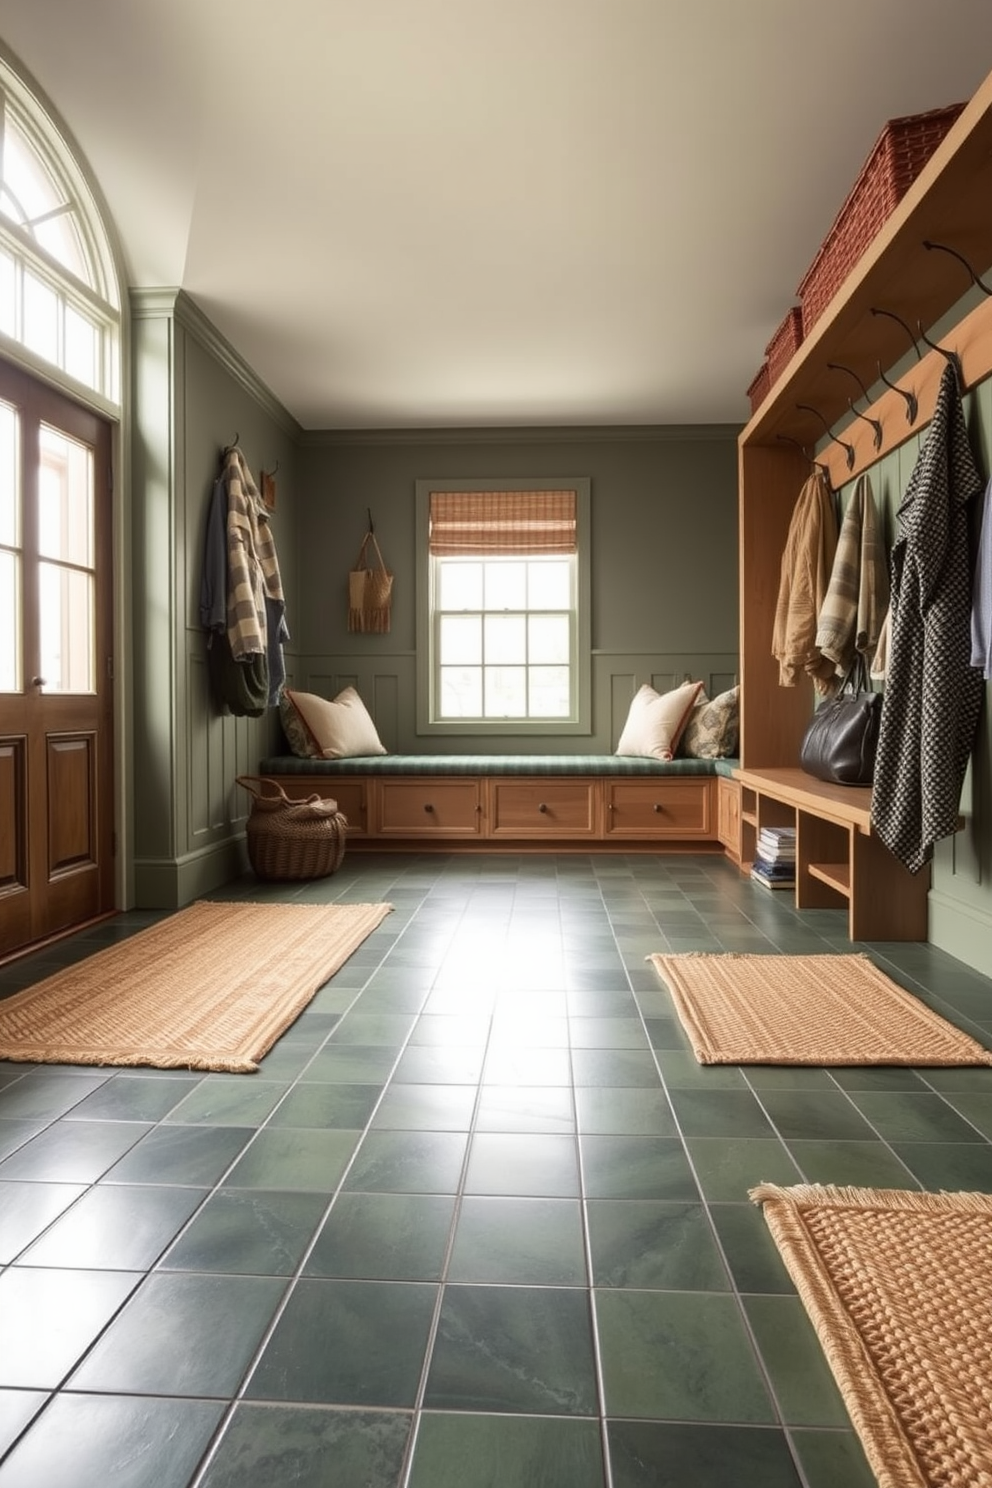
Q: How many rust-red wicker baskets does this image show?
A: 3